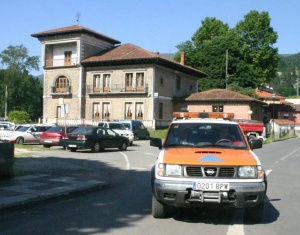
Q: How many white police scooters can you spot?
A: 0